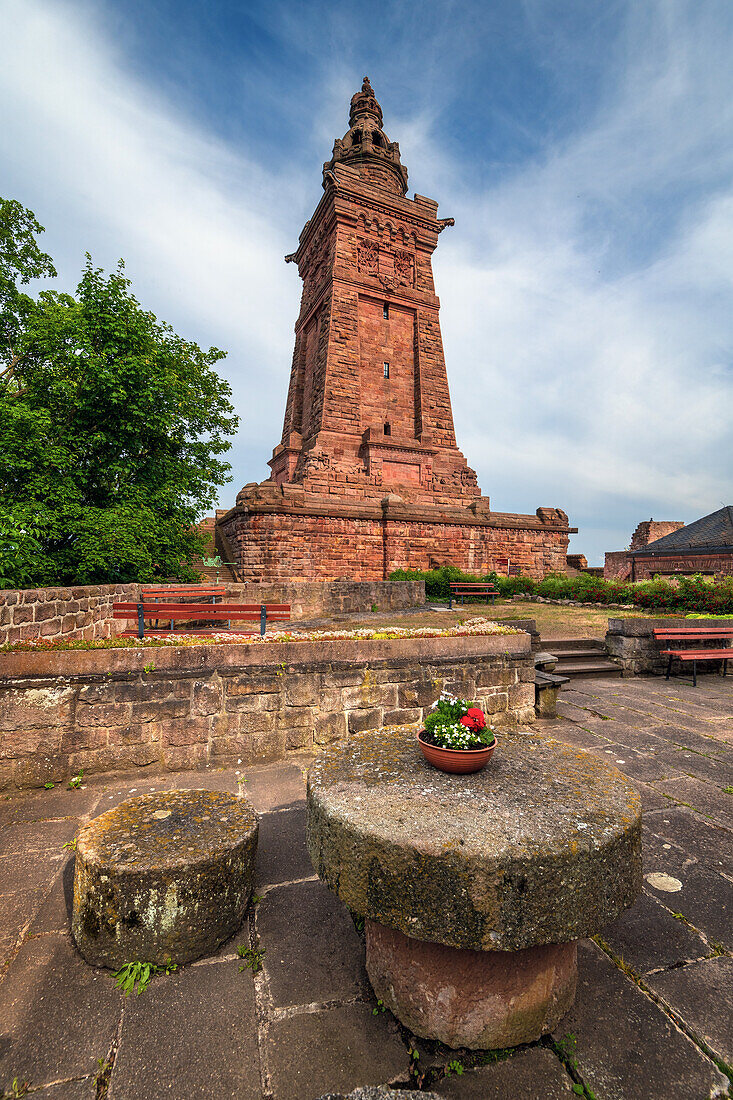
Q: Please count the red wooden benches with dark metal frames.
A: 4